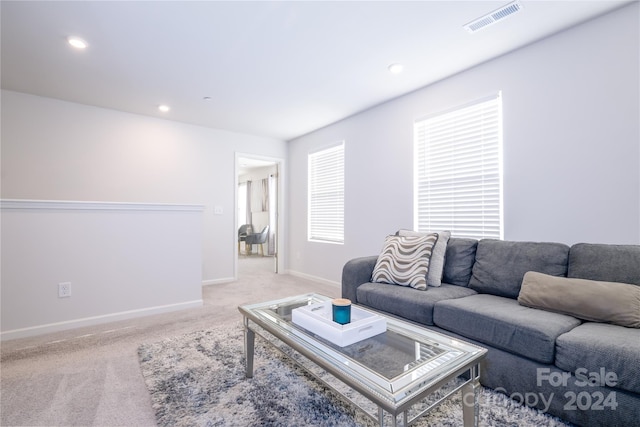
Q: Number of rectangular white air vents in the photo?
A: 1